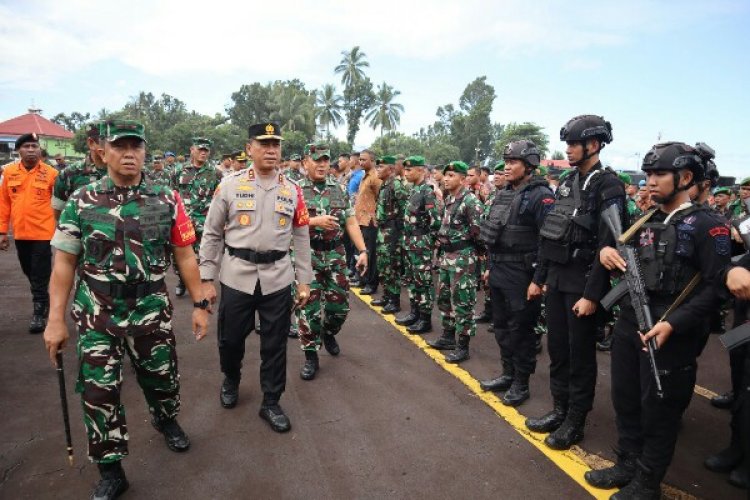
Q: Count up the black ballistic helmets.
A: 4